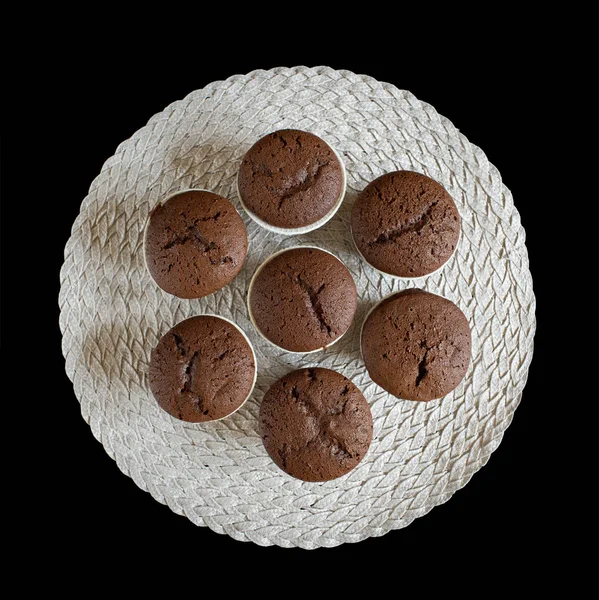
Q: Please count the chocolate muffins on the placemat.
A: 7